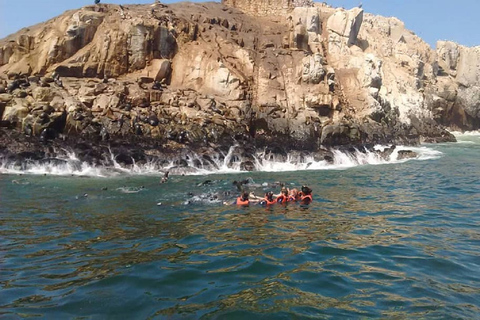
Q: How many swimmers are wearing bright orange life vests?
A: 5